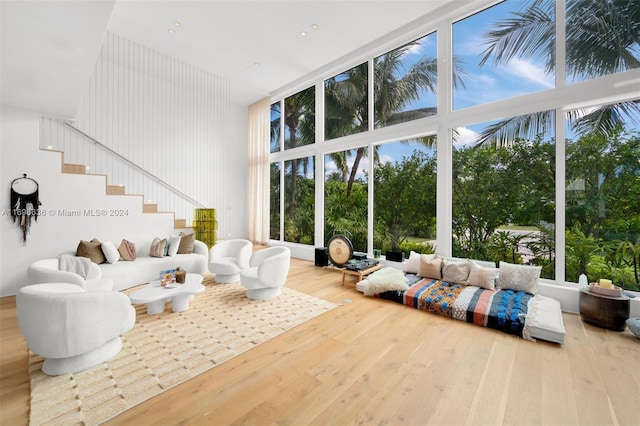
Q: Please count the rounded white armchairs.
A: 4